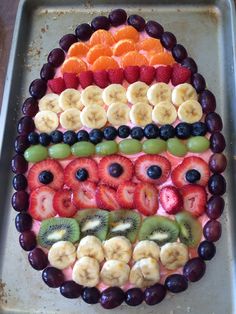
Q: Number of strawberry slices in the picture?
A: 13